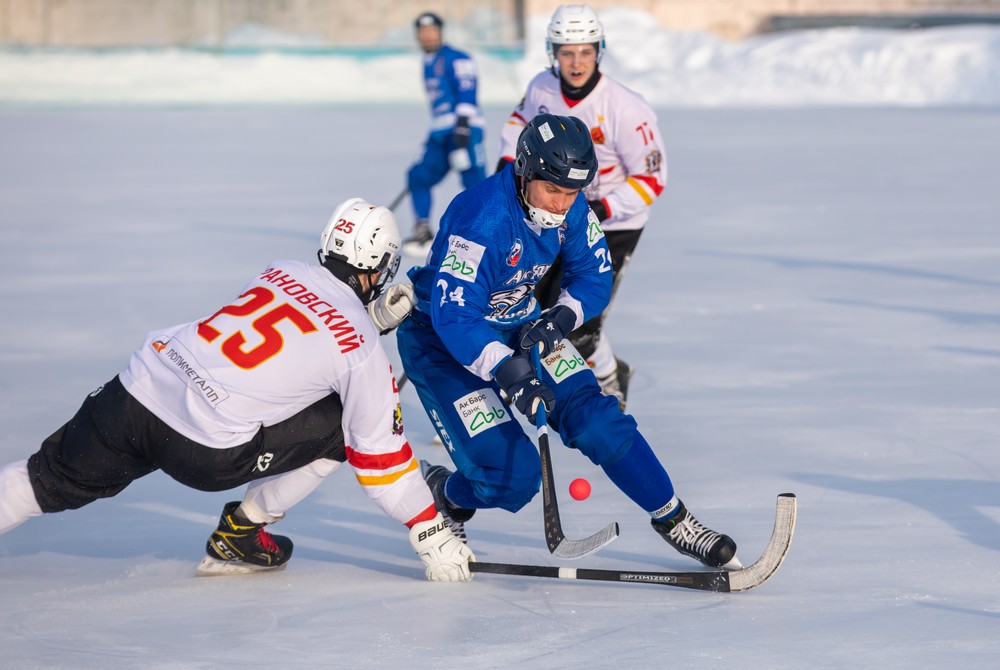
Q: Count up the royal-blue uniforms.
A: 2